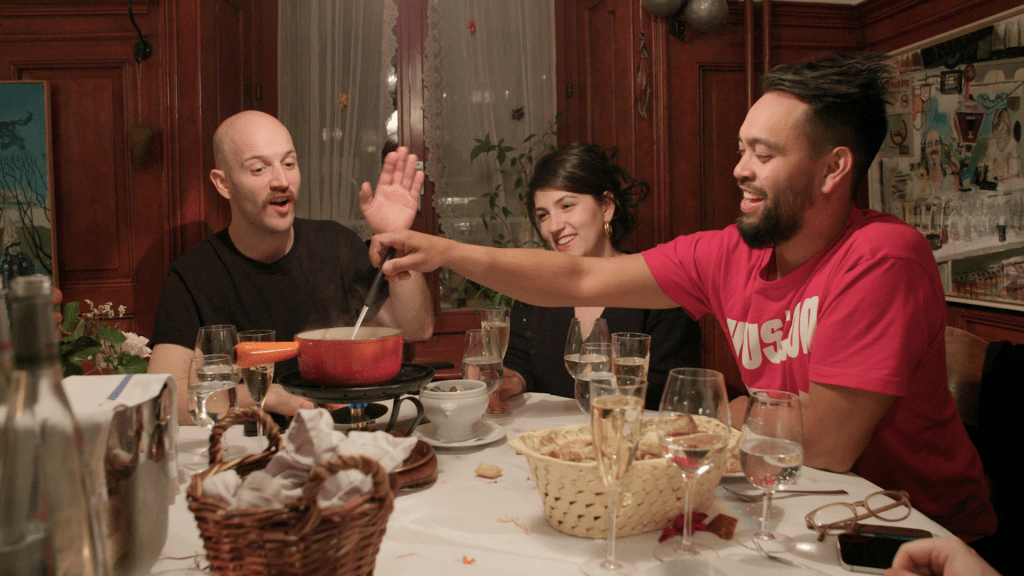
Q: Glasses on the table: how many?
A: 11